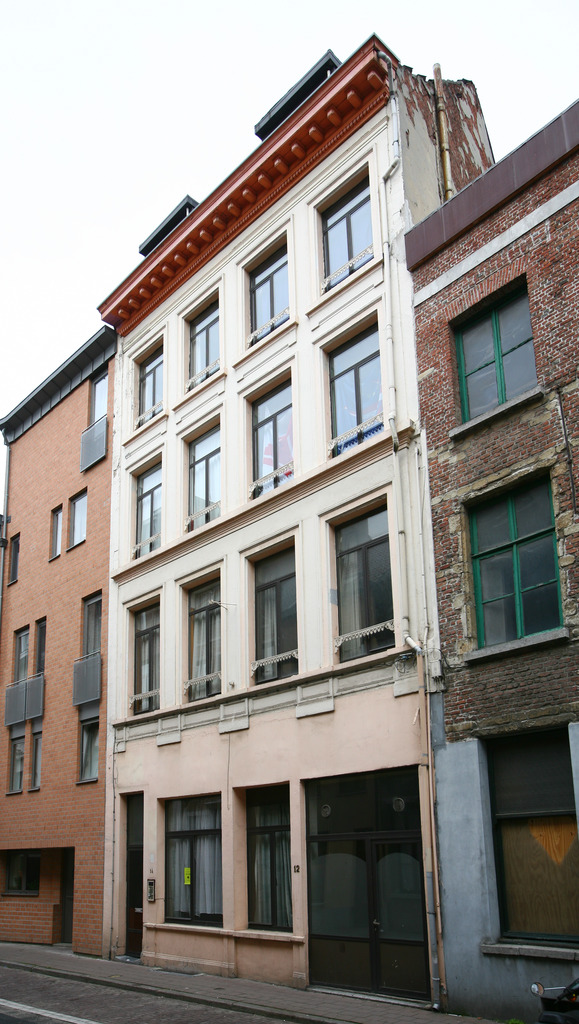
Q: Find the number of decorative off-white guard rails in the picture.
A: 12